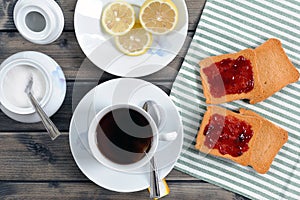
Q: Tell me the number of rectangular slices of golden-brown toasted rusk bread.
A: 4